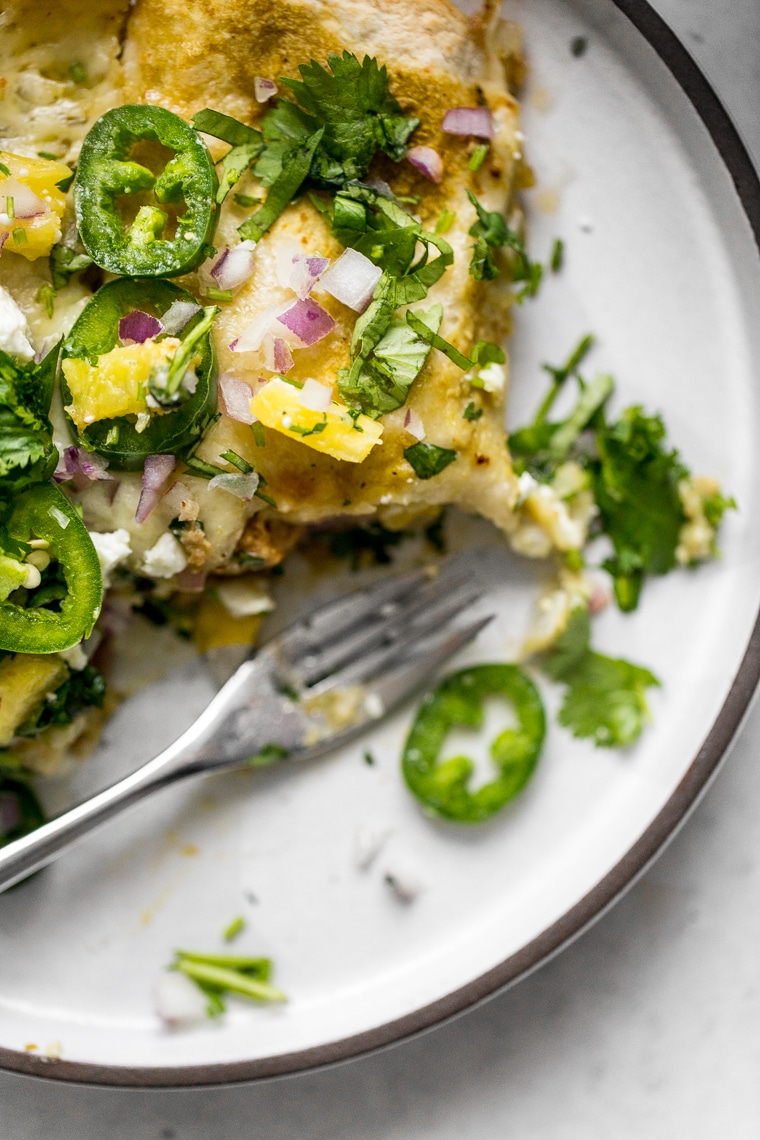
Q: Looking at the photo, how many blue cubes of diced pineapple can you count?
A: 0